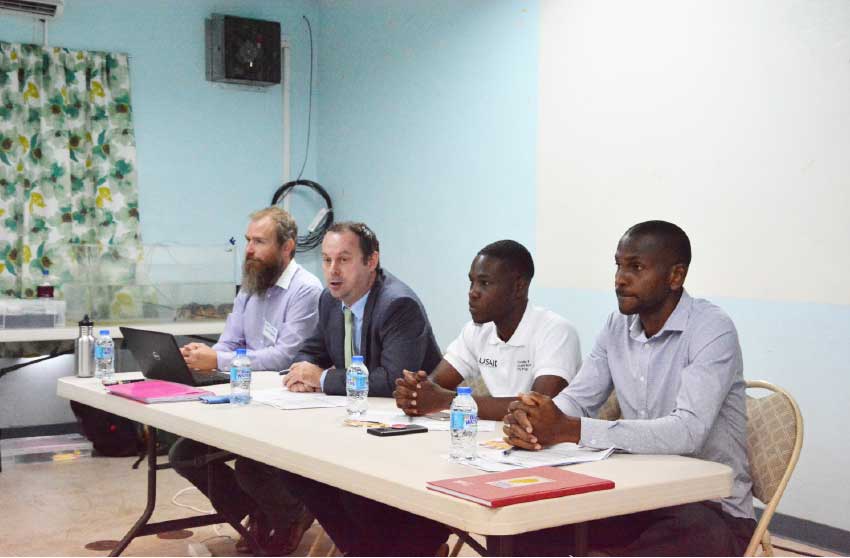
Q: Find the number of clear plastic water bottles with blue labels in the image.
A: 4